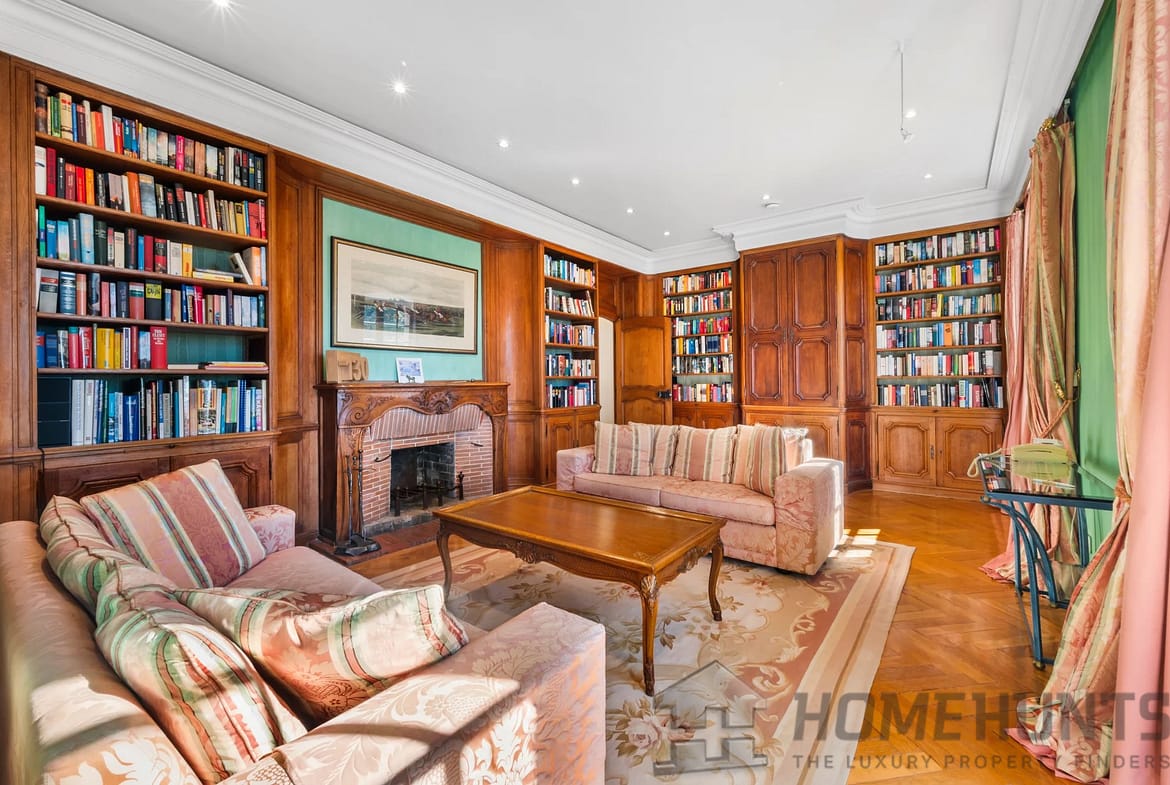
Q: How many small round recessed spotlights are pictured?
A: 9